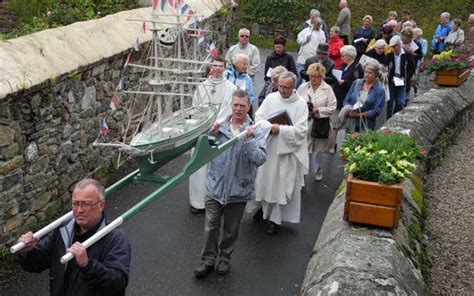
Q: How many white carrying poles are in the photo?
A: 2